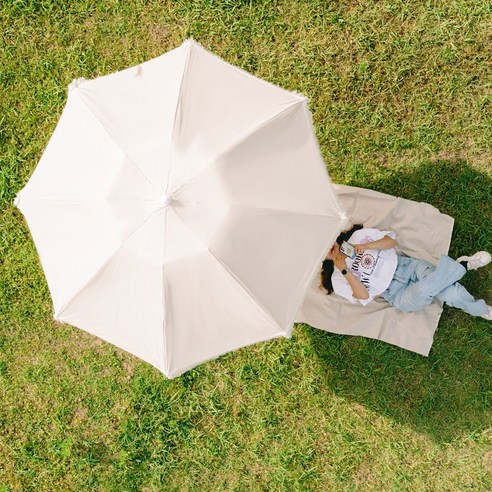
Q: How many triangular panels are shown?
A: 8